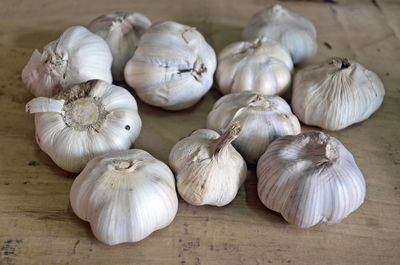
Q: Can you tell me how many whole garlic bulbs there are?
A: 11